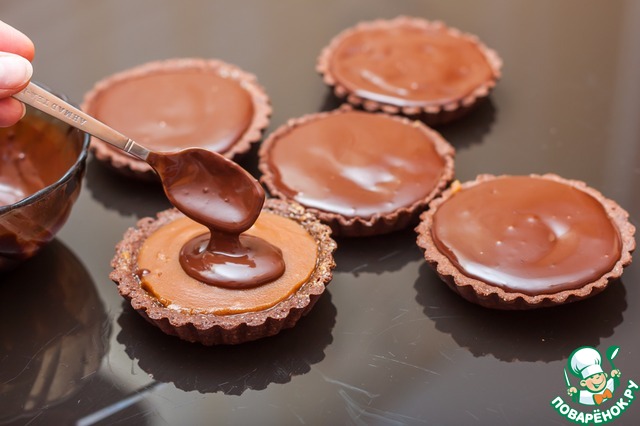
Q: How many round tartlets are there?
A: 5